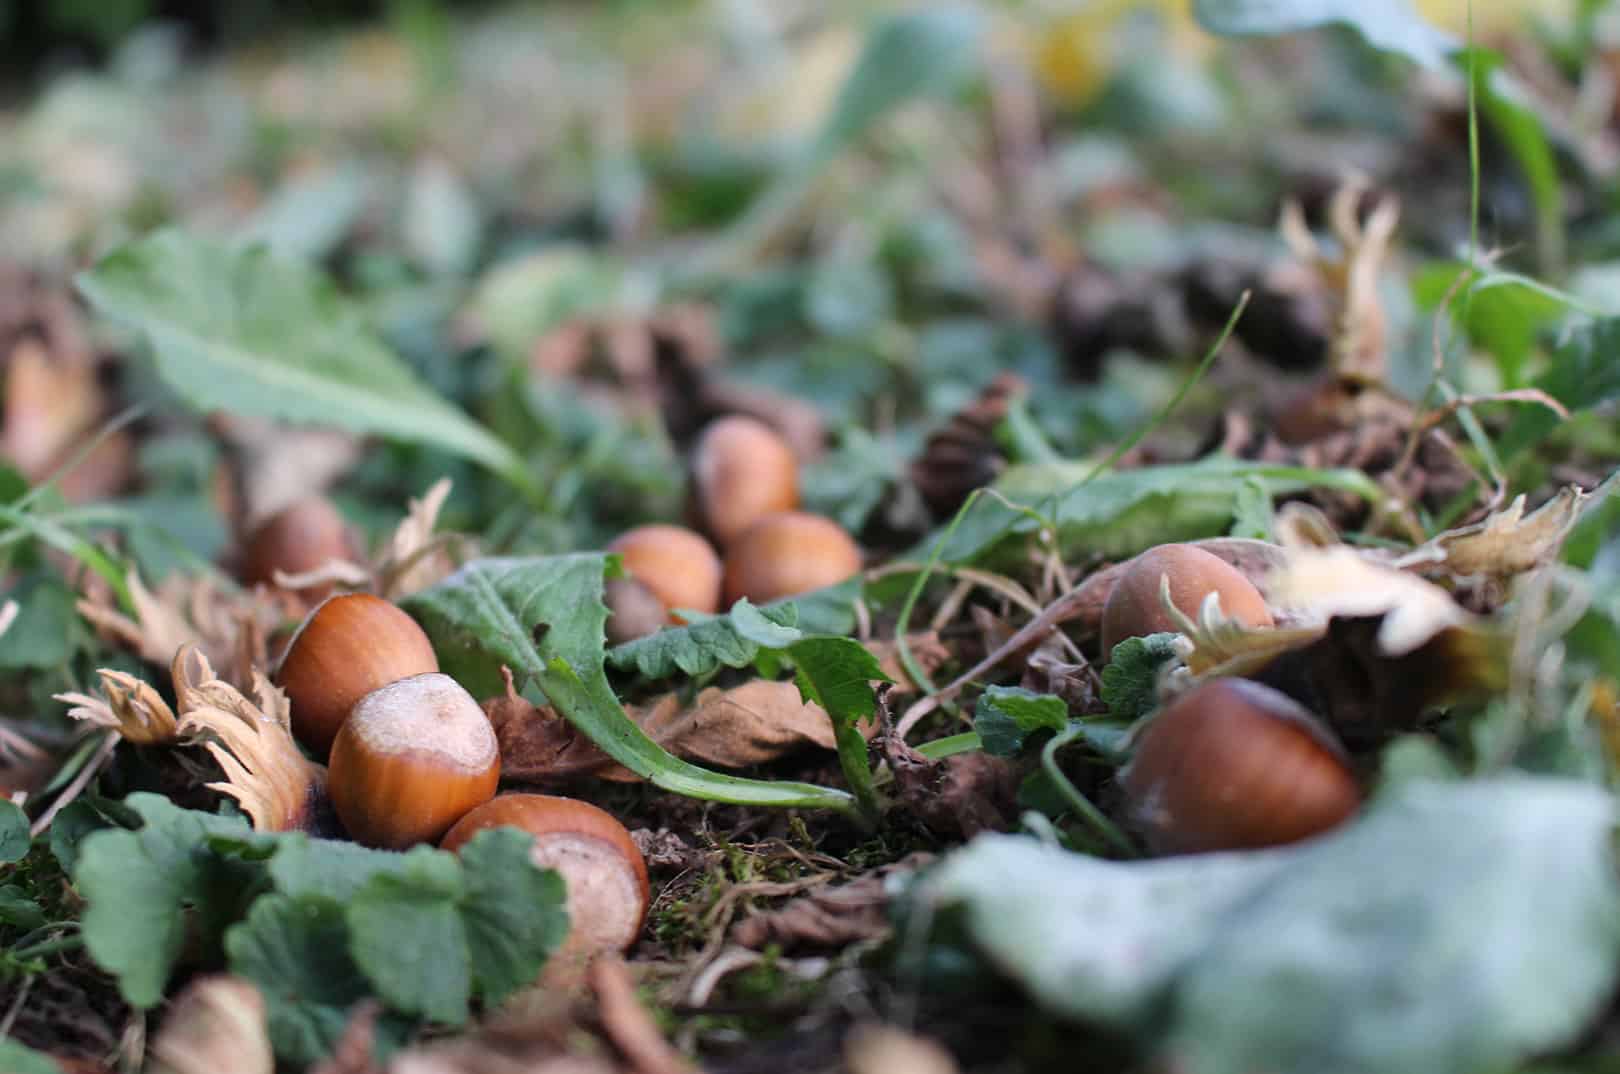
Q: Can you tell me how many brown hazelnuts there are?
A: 9